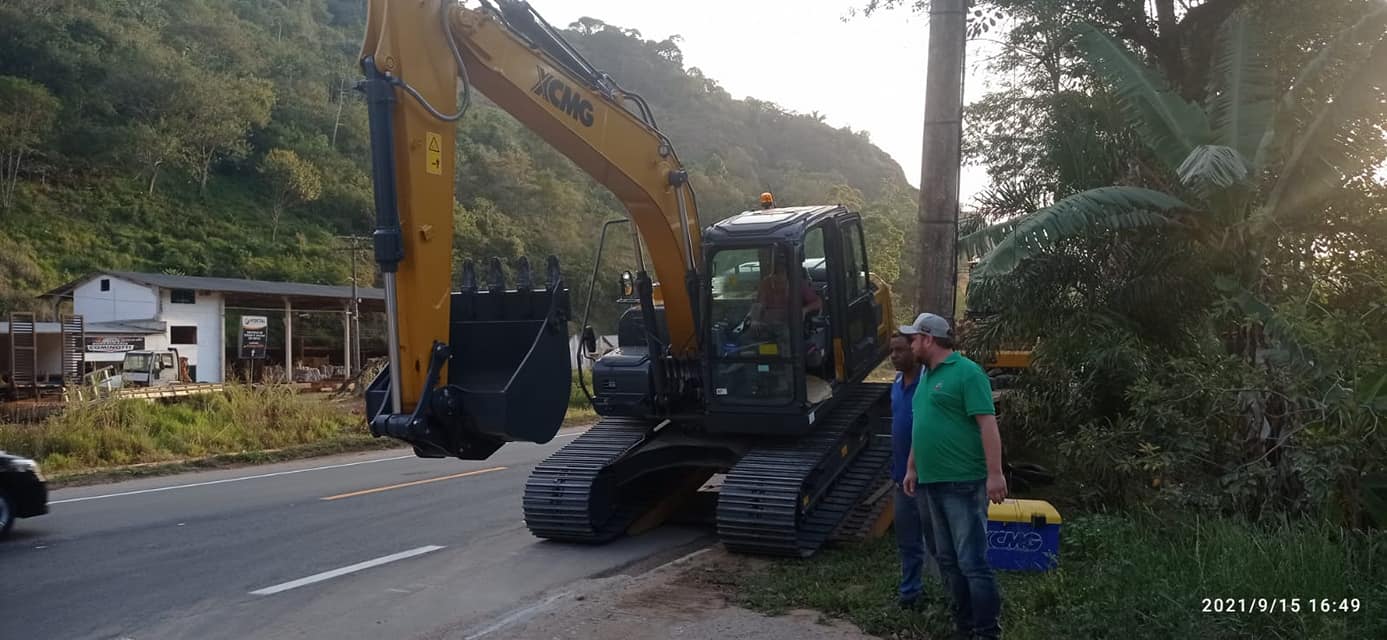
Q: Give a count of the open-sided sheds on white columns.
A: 1